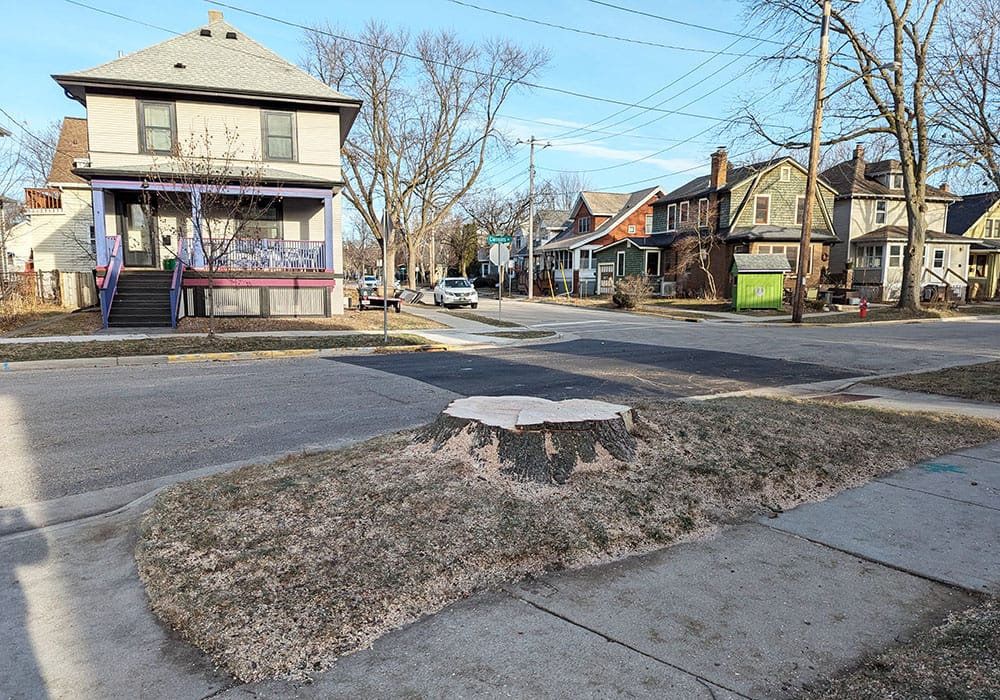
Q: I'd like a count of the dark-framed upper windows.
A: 2